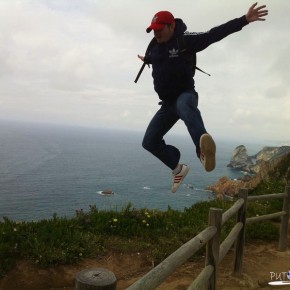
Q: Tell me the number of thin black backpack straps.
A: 2